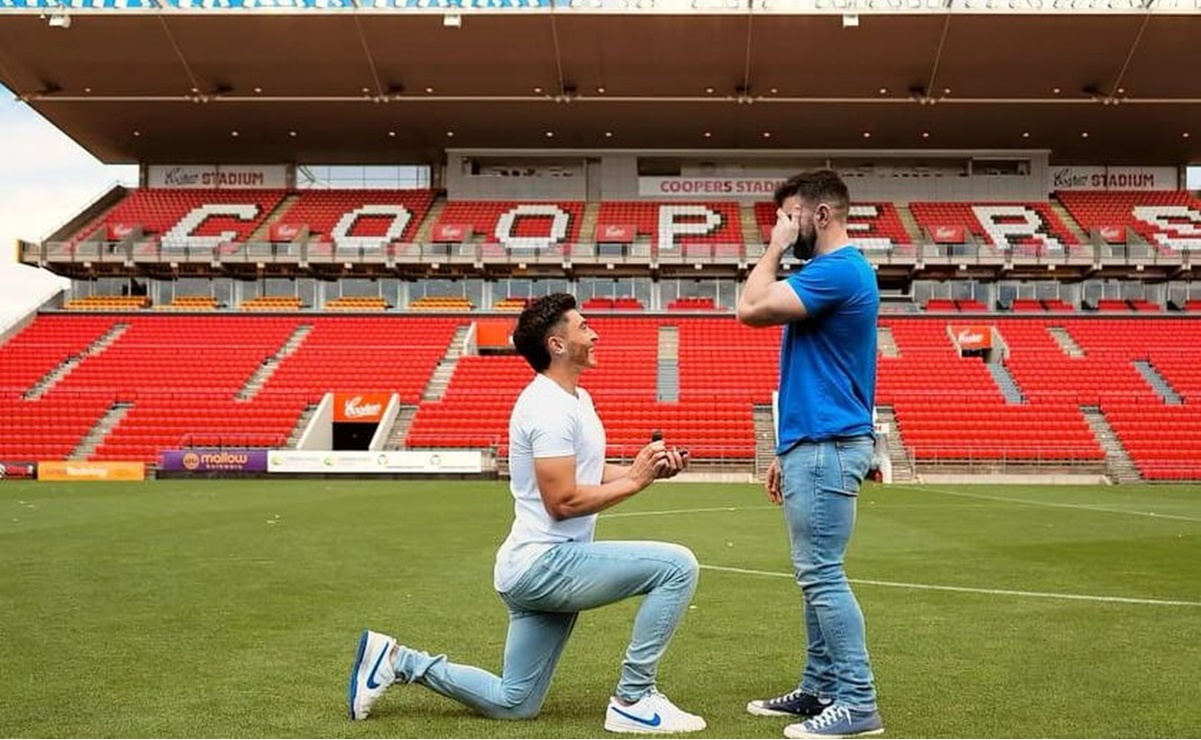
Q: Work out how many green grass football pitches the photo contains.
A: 1